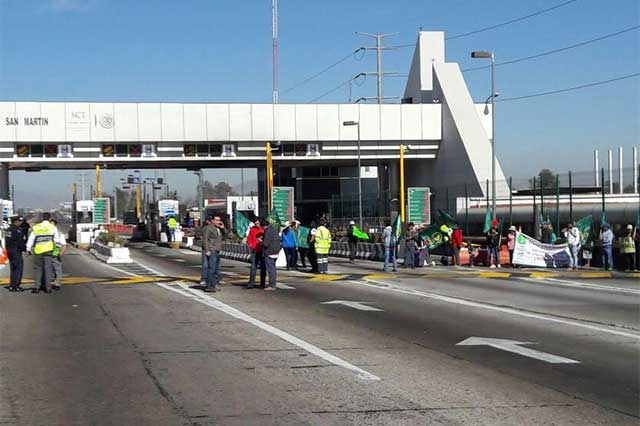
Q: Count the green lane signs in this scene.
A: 3